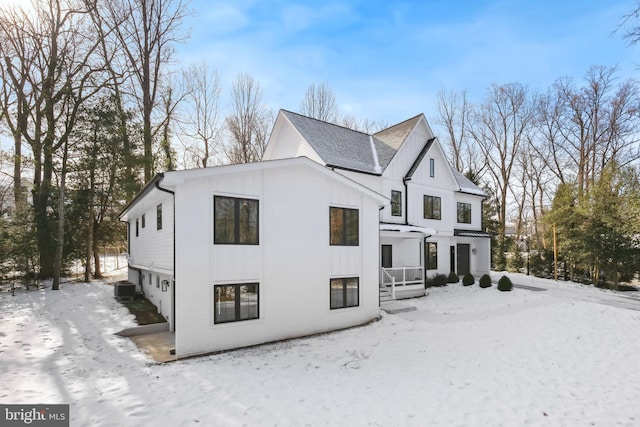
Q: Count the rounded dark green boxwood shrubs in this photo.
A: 4